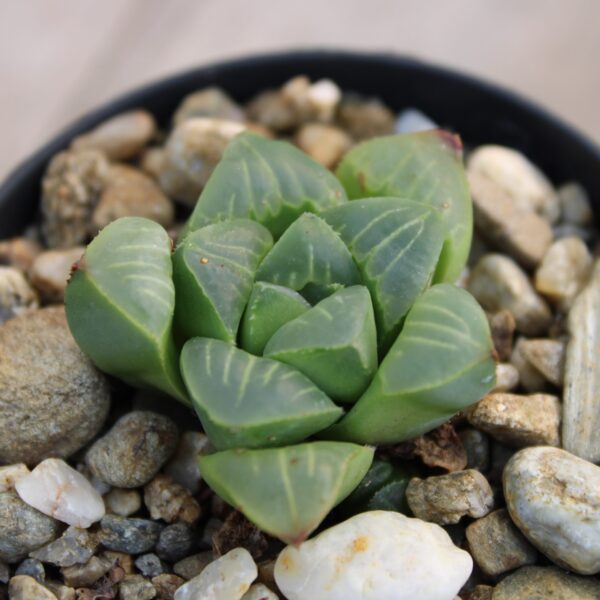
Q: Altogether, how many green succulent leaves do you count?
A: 11